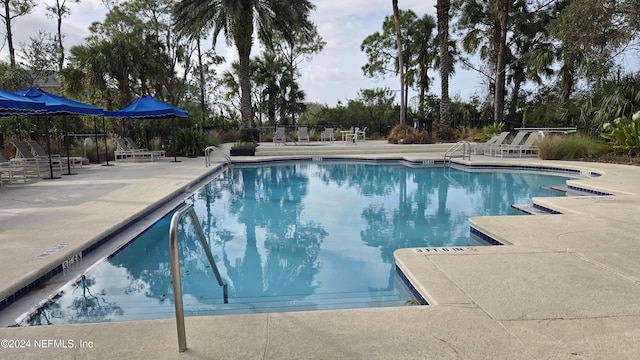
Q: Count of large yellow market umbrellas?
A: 0